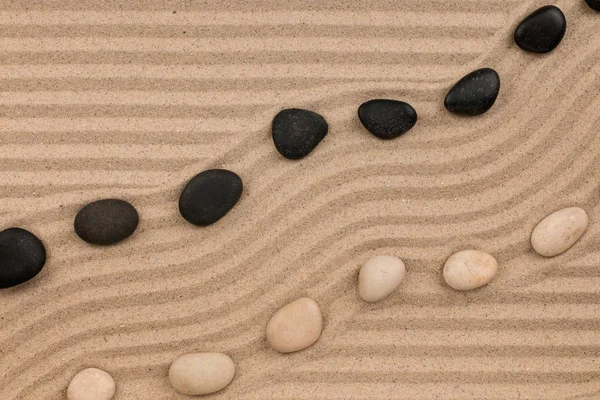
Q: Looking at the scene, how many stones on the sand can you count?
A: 14